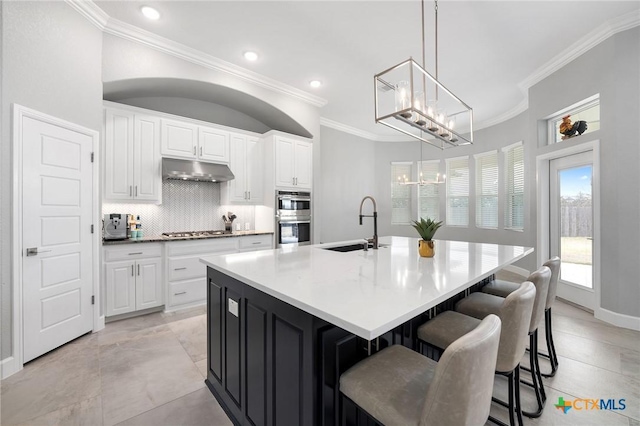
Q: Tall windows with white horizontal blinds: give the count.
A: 5